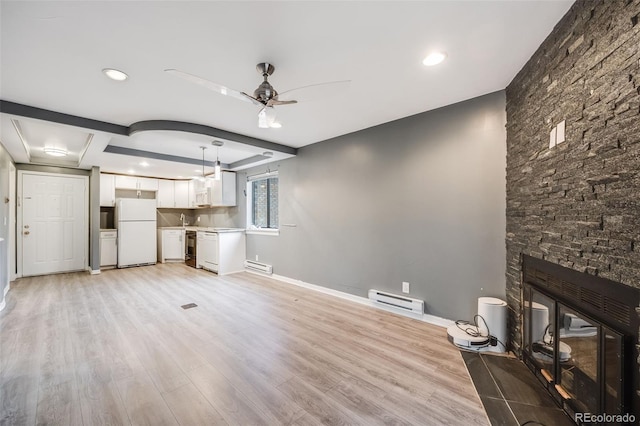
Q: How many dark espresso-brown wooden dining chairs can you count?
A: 0